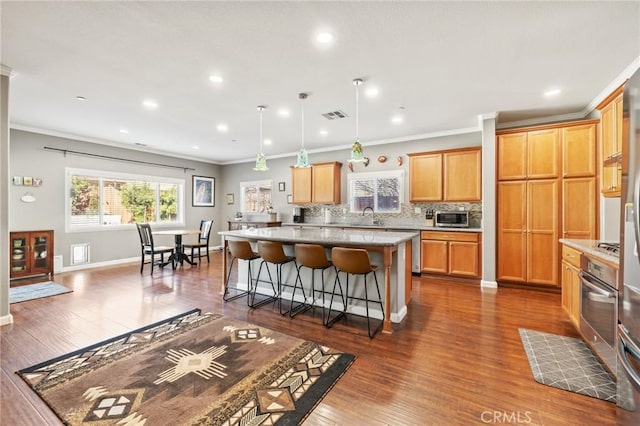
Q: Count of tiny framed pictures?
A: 3